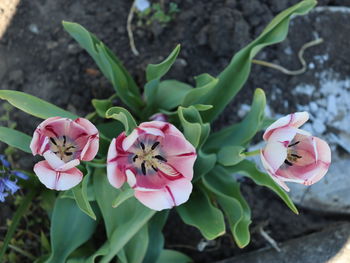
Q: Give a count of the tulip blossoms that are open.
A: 3